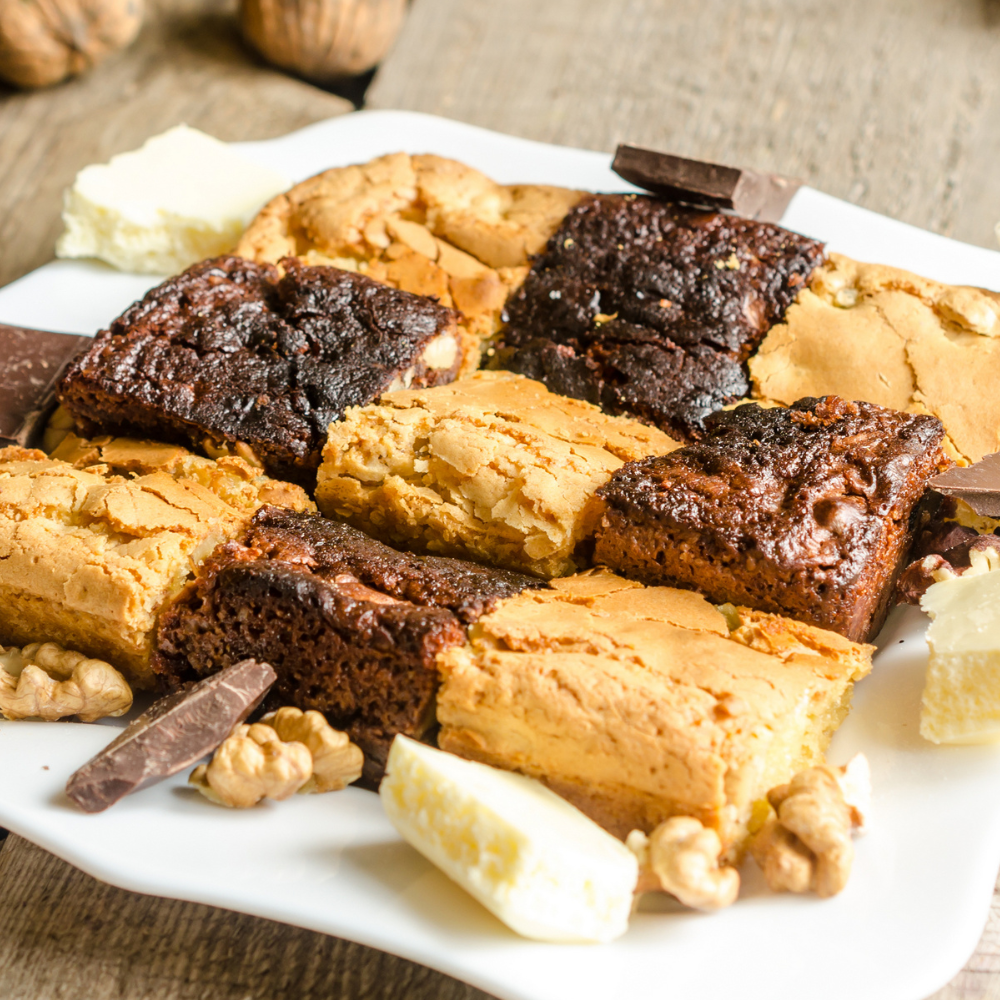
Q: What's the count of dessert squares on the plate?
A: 9